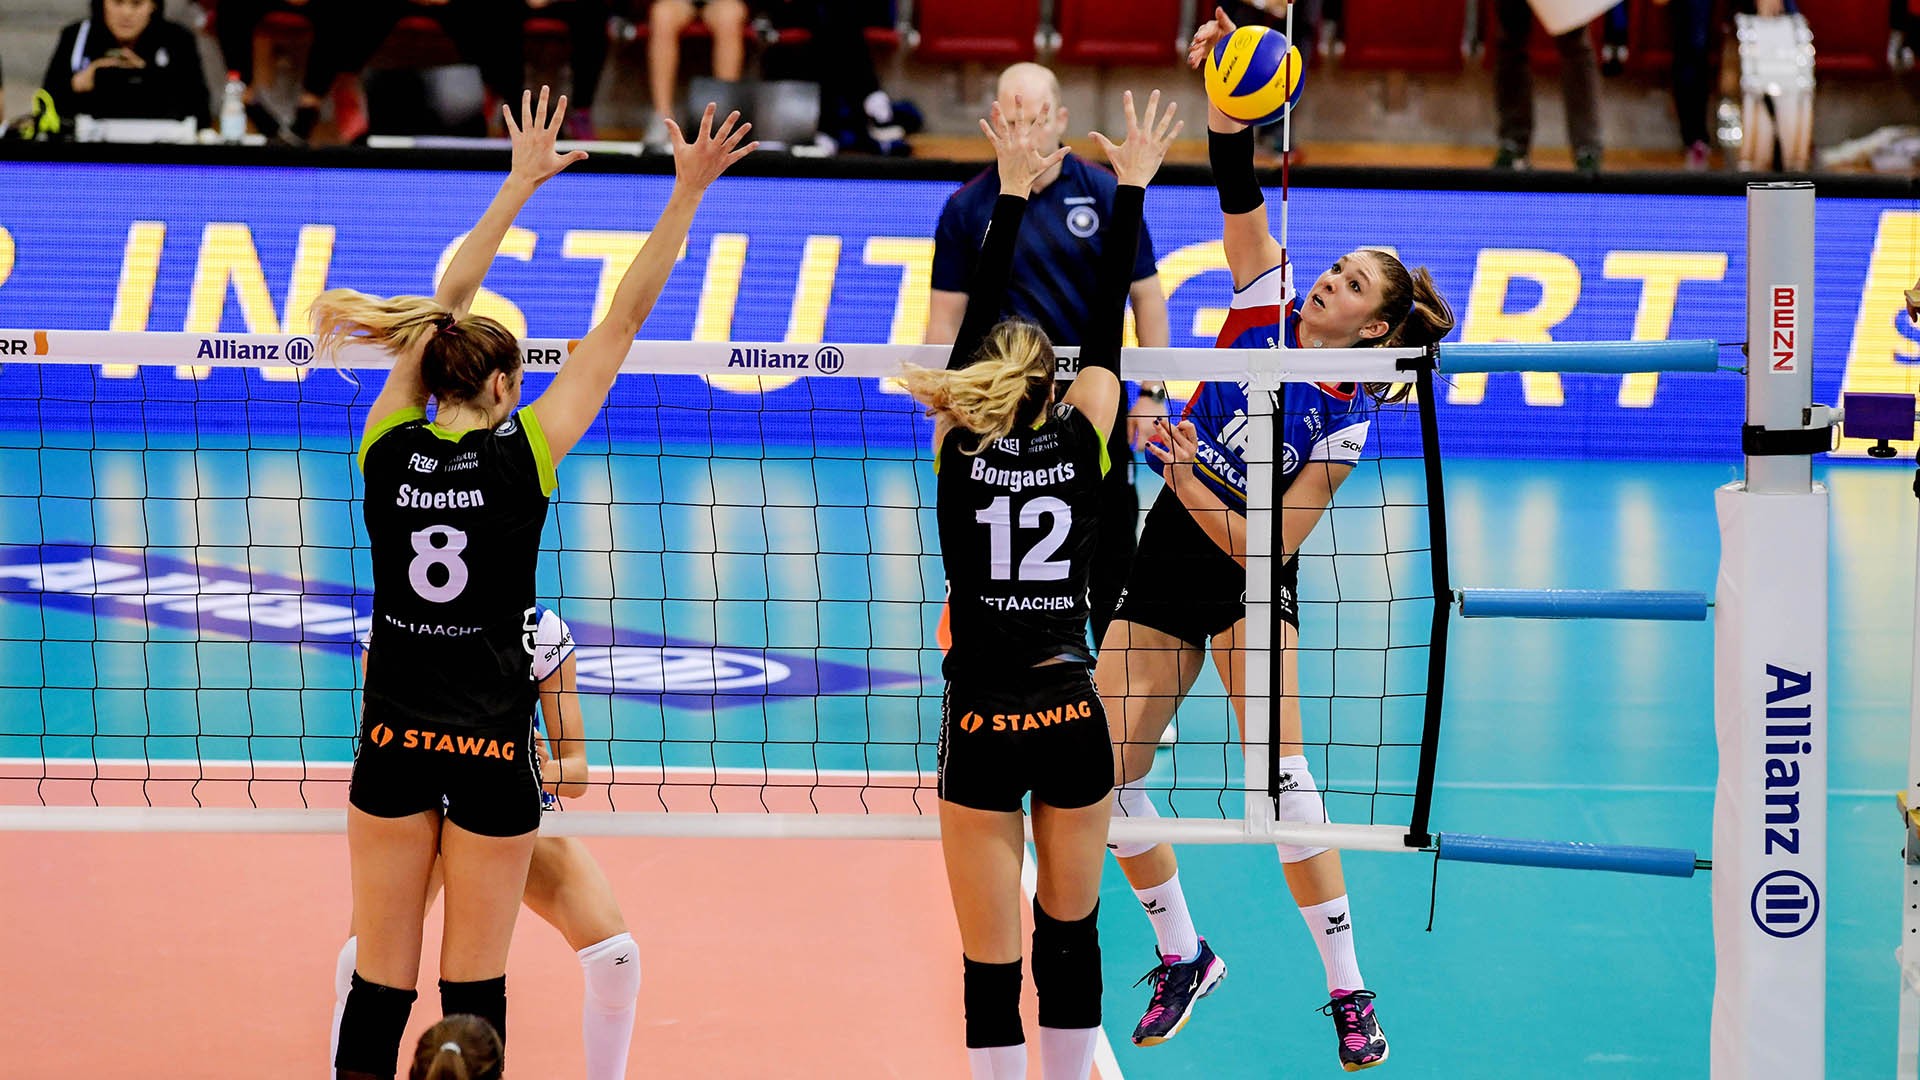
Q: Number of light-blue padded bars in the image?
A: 3